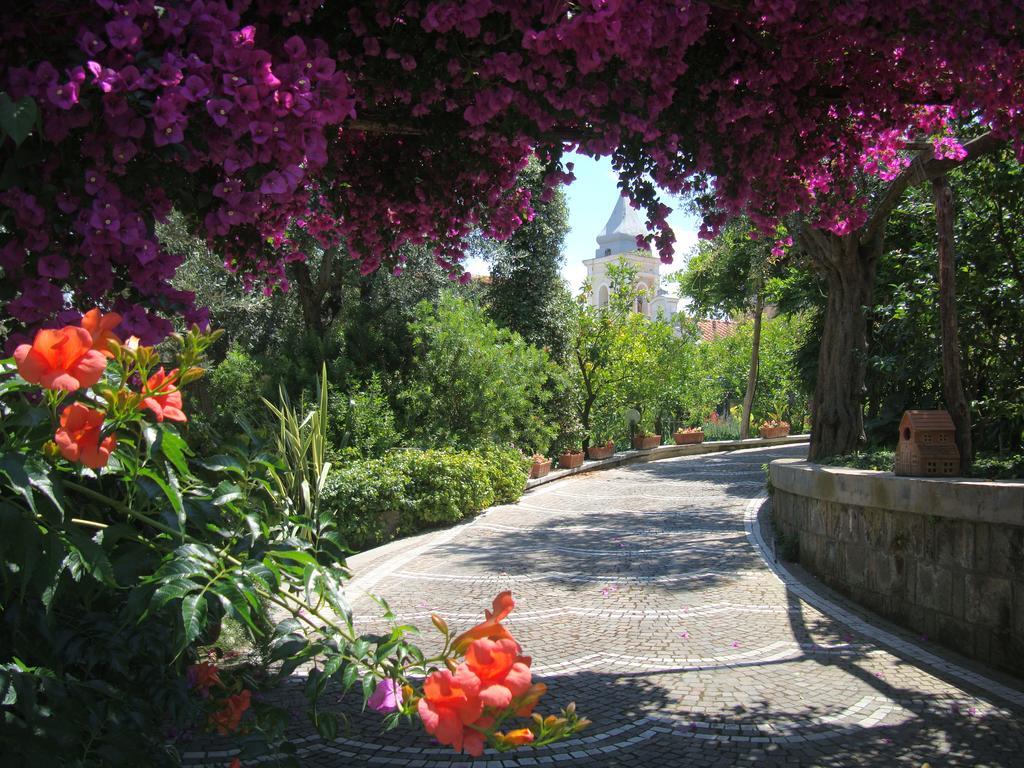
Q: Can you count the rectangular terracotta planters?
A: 6